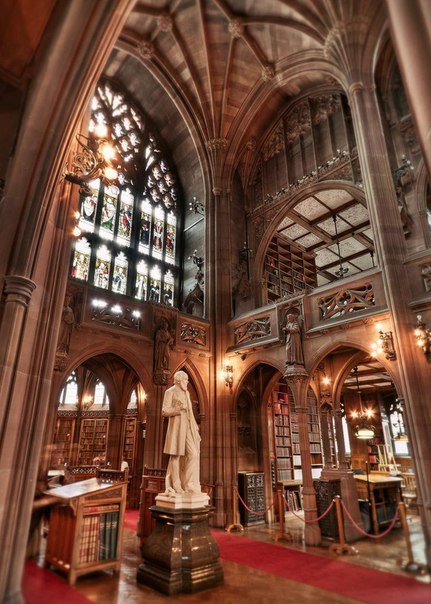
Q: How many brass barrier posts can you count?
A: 4